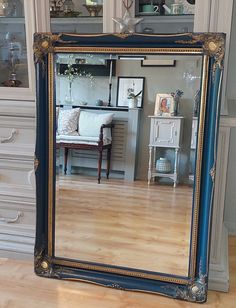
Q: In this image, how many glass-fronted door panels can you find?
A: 3